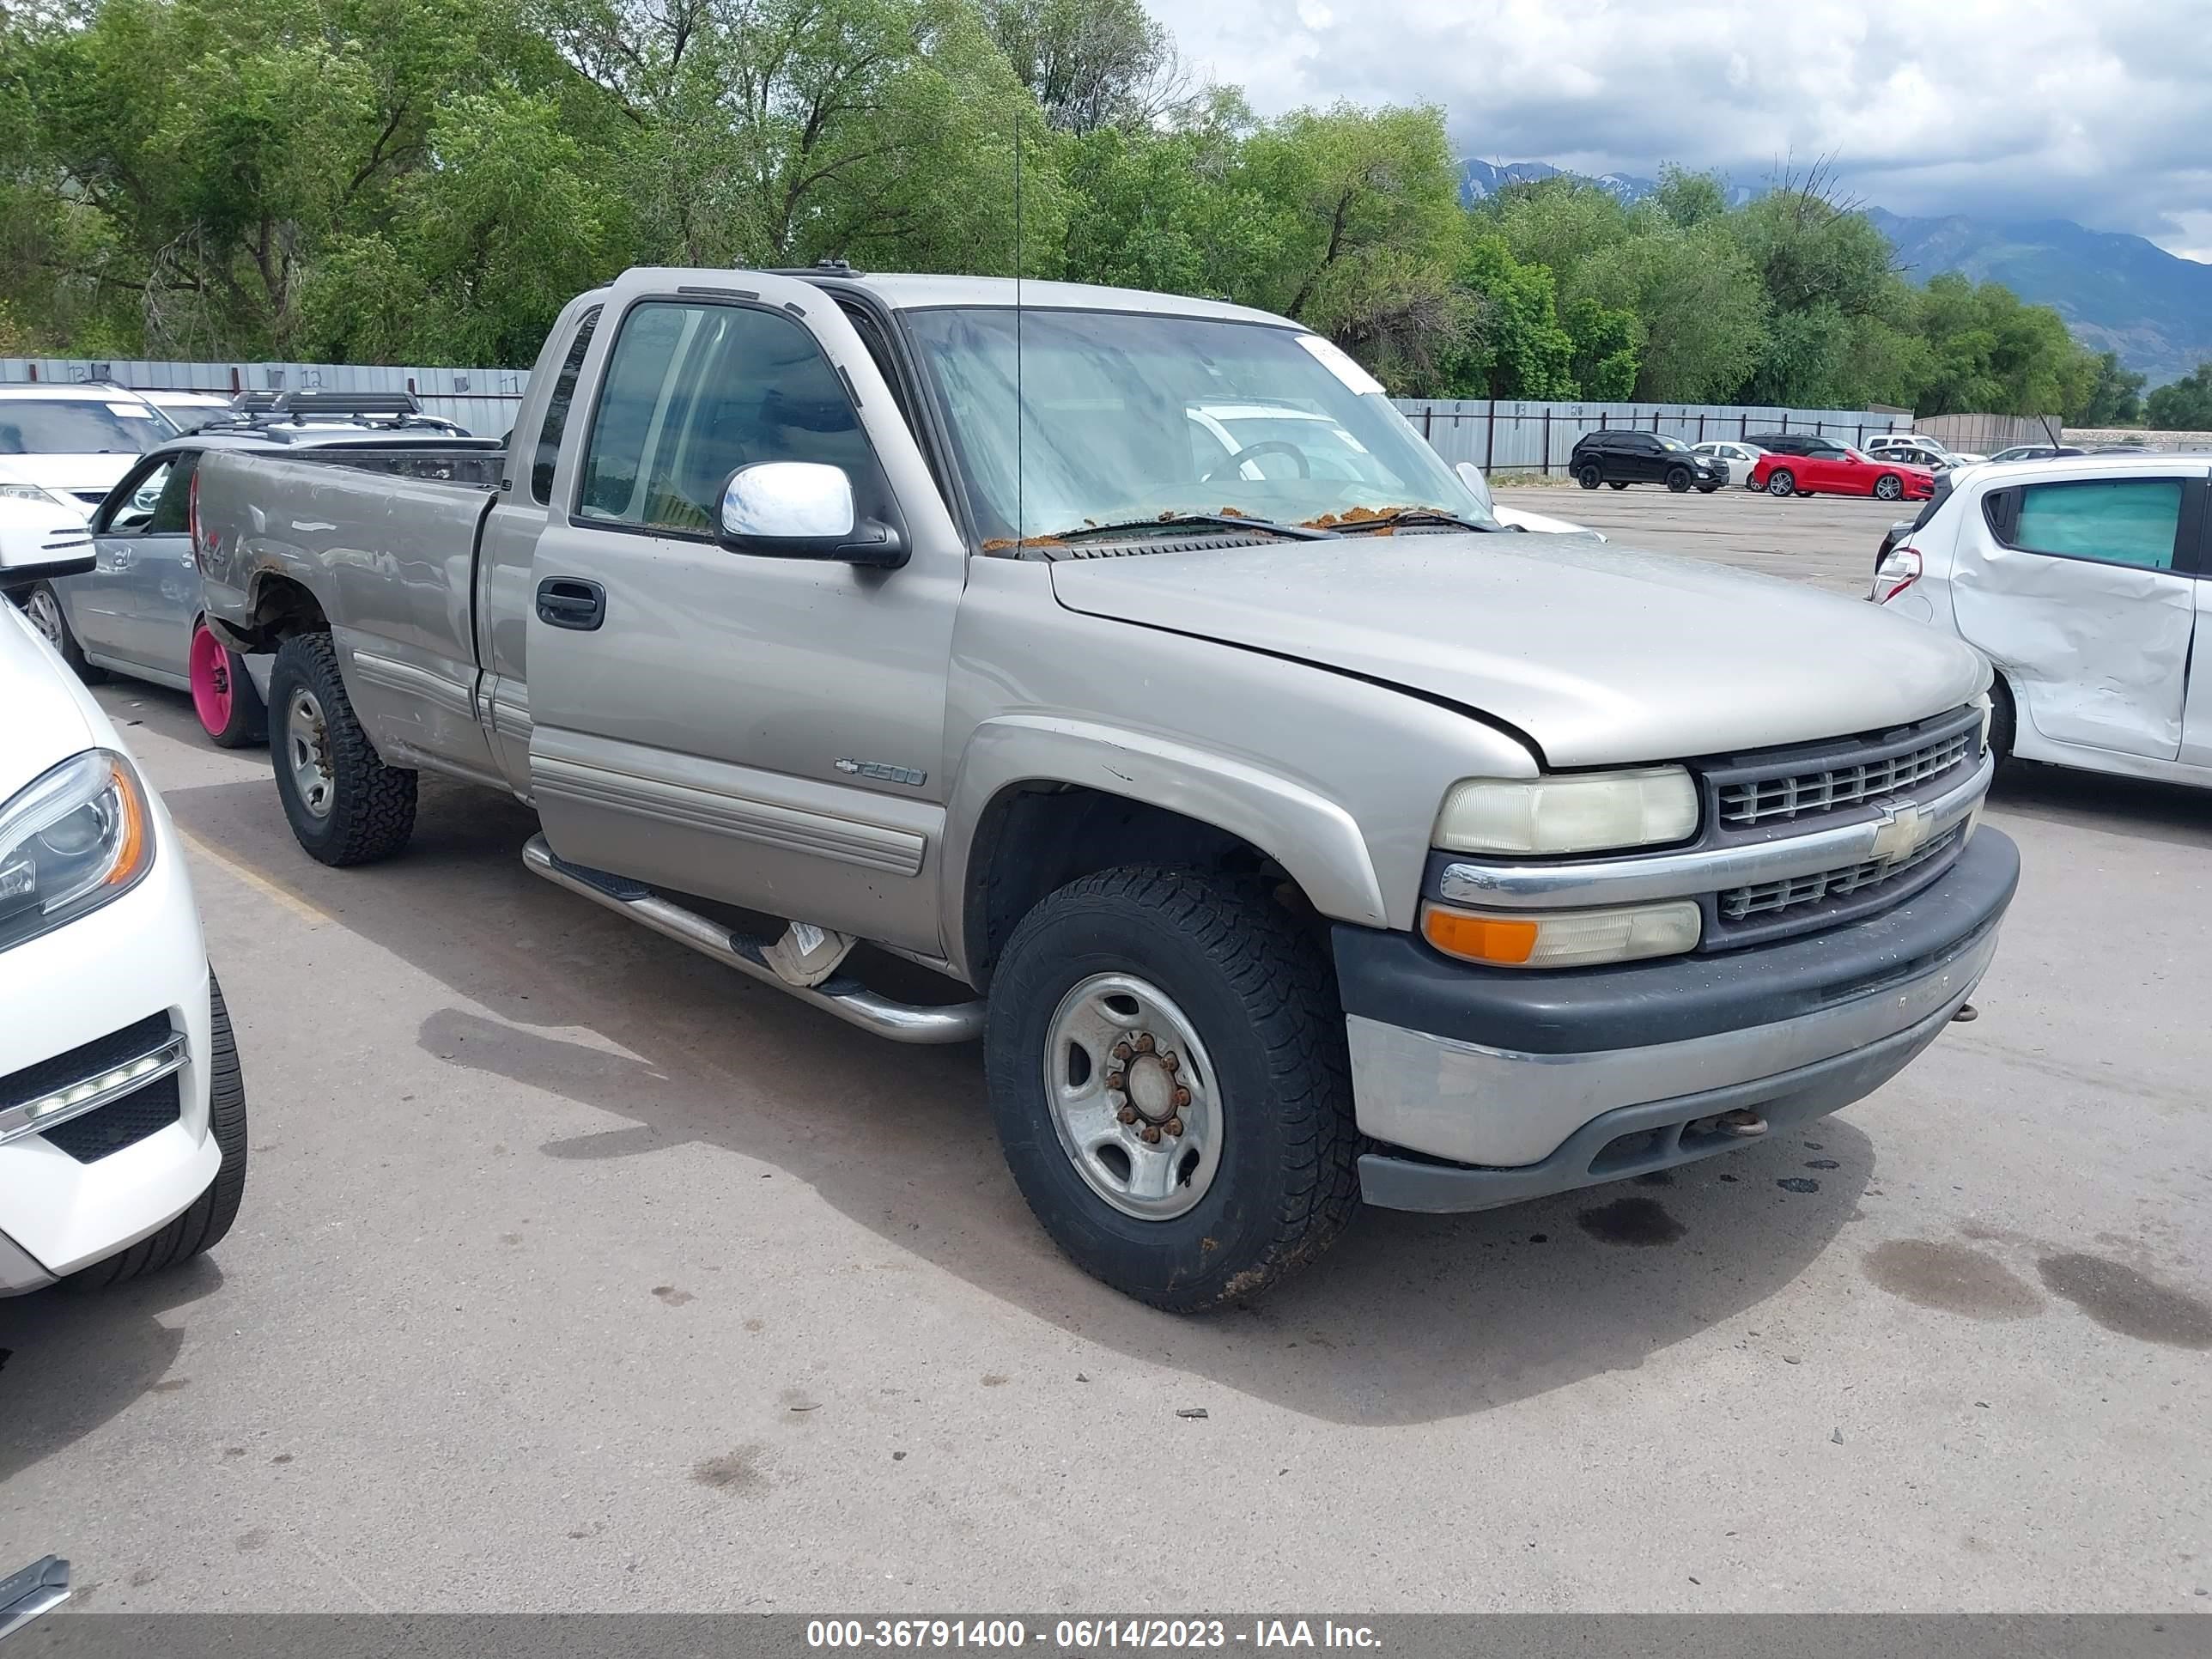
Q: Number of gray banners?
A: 1